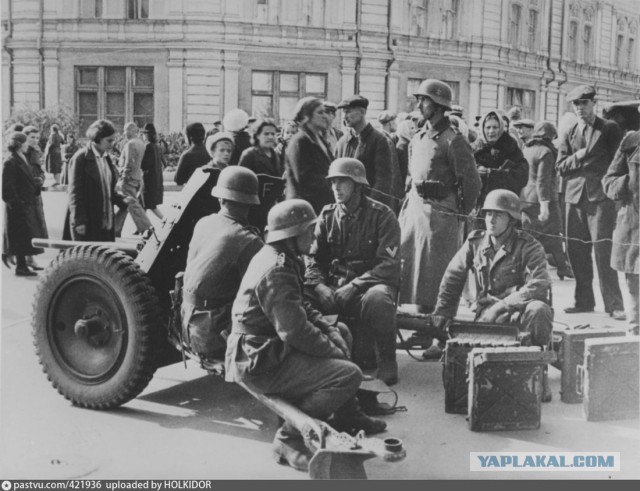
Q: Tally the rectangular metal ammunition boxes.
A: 4